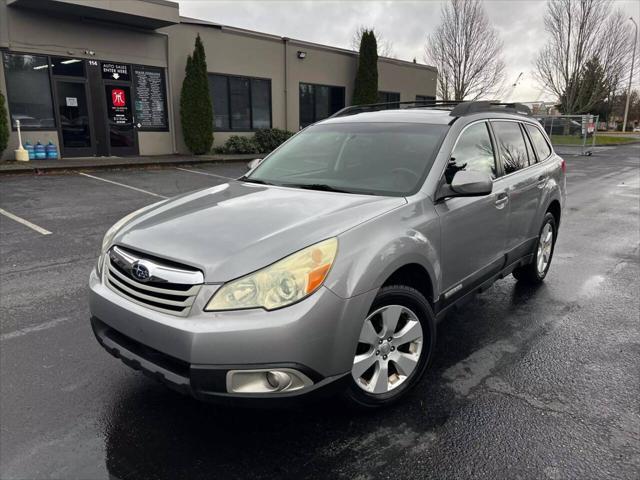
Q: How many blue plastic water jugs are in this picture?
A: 3